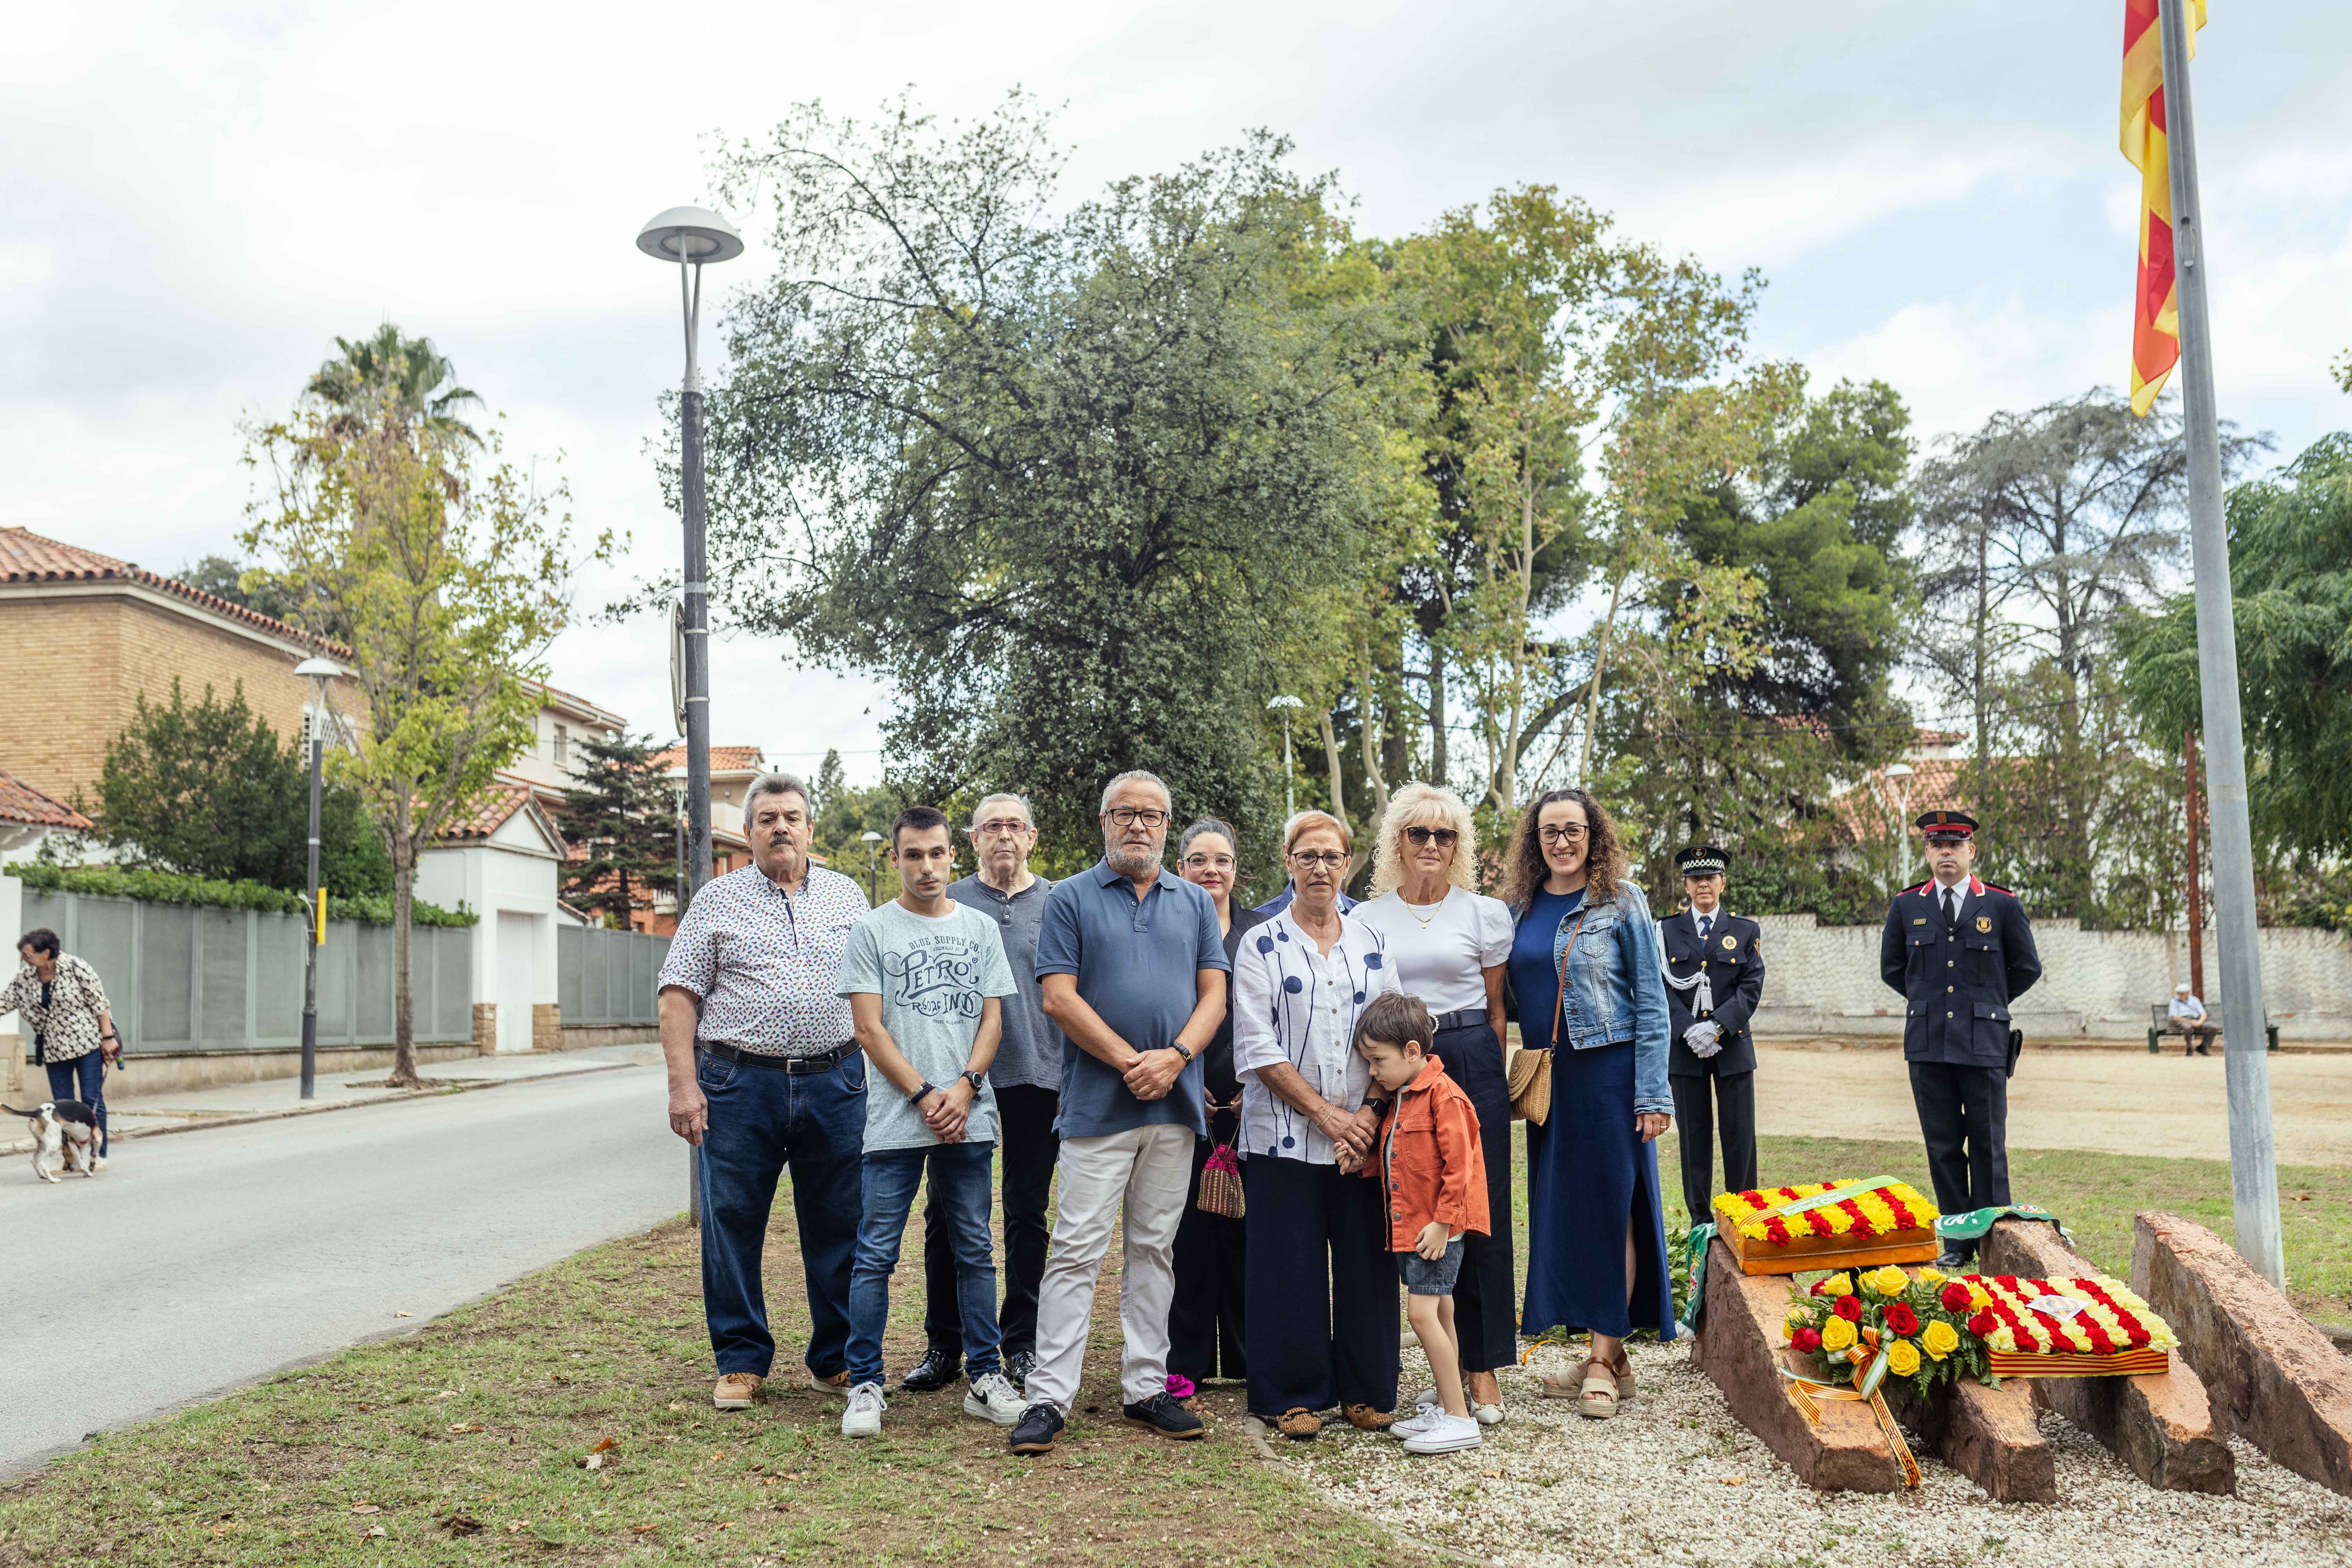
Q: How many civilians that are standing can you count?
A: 11